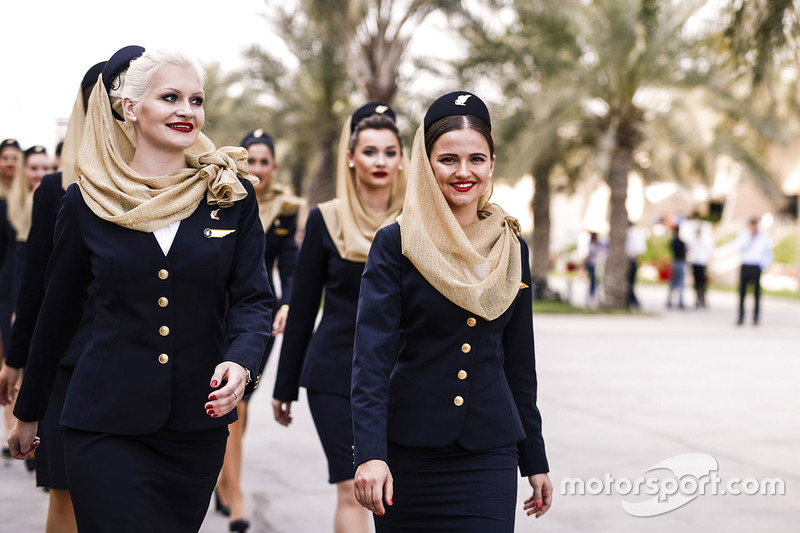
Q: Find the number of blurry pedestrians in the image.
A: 5